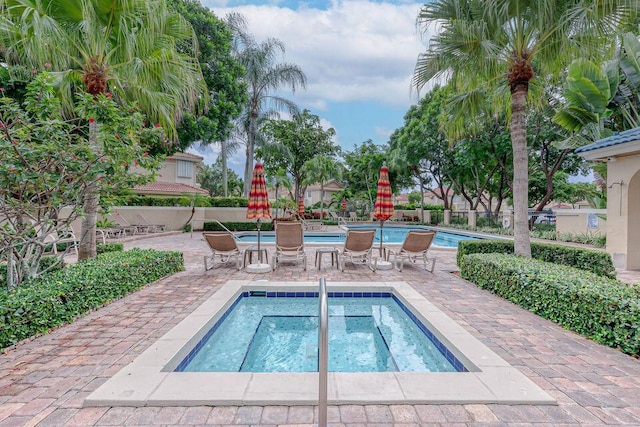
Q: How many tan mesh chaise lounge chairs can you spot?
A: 4